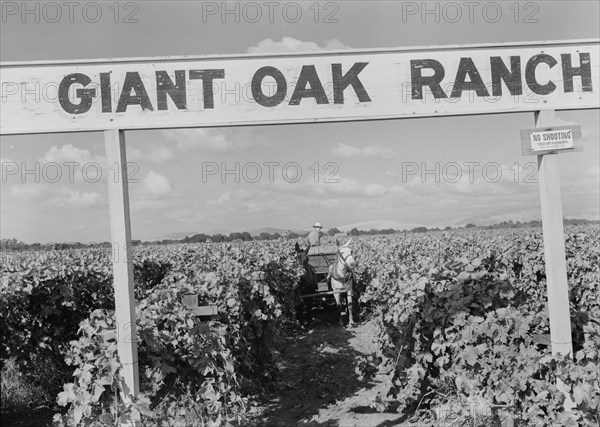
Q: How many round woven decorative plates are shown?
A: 0